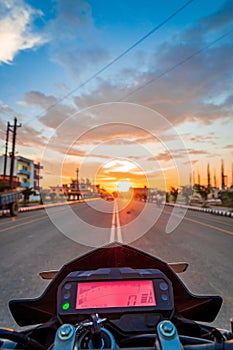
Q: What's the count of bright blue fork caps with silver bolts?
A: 2